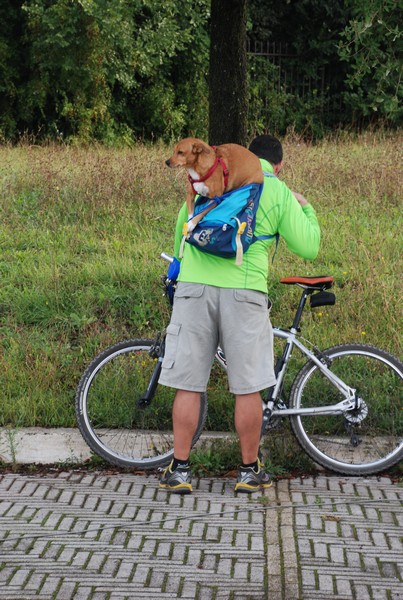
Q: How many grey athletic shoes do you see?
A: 2